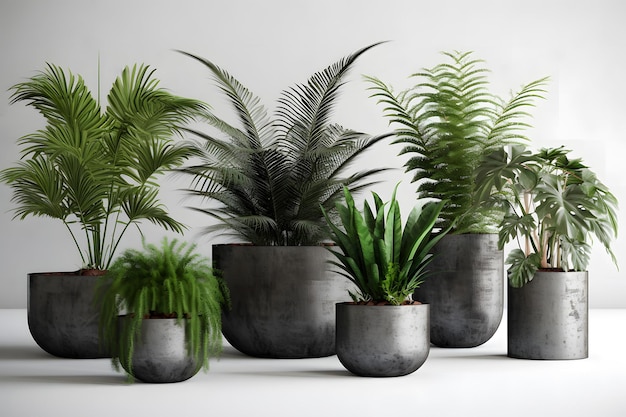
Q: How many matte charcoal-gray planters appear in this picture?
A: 6